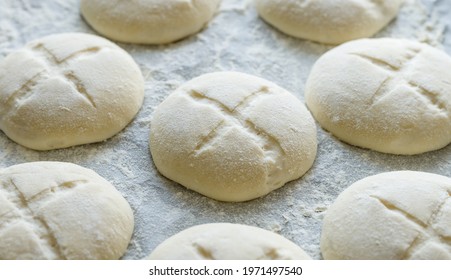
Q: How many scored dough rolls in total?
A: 8